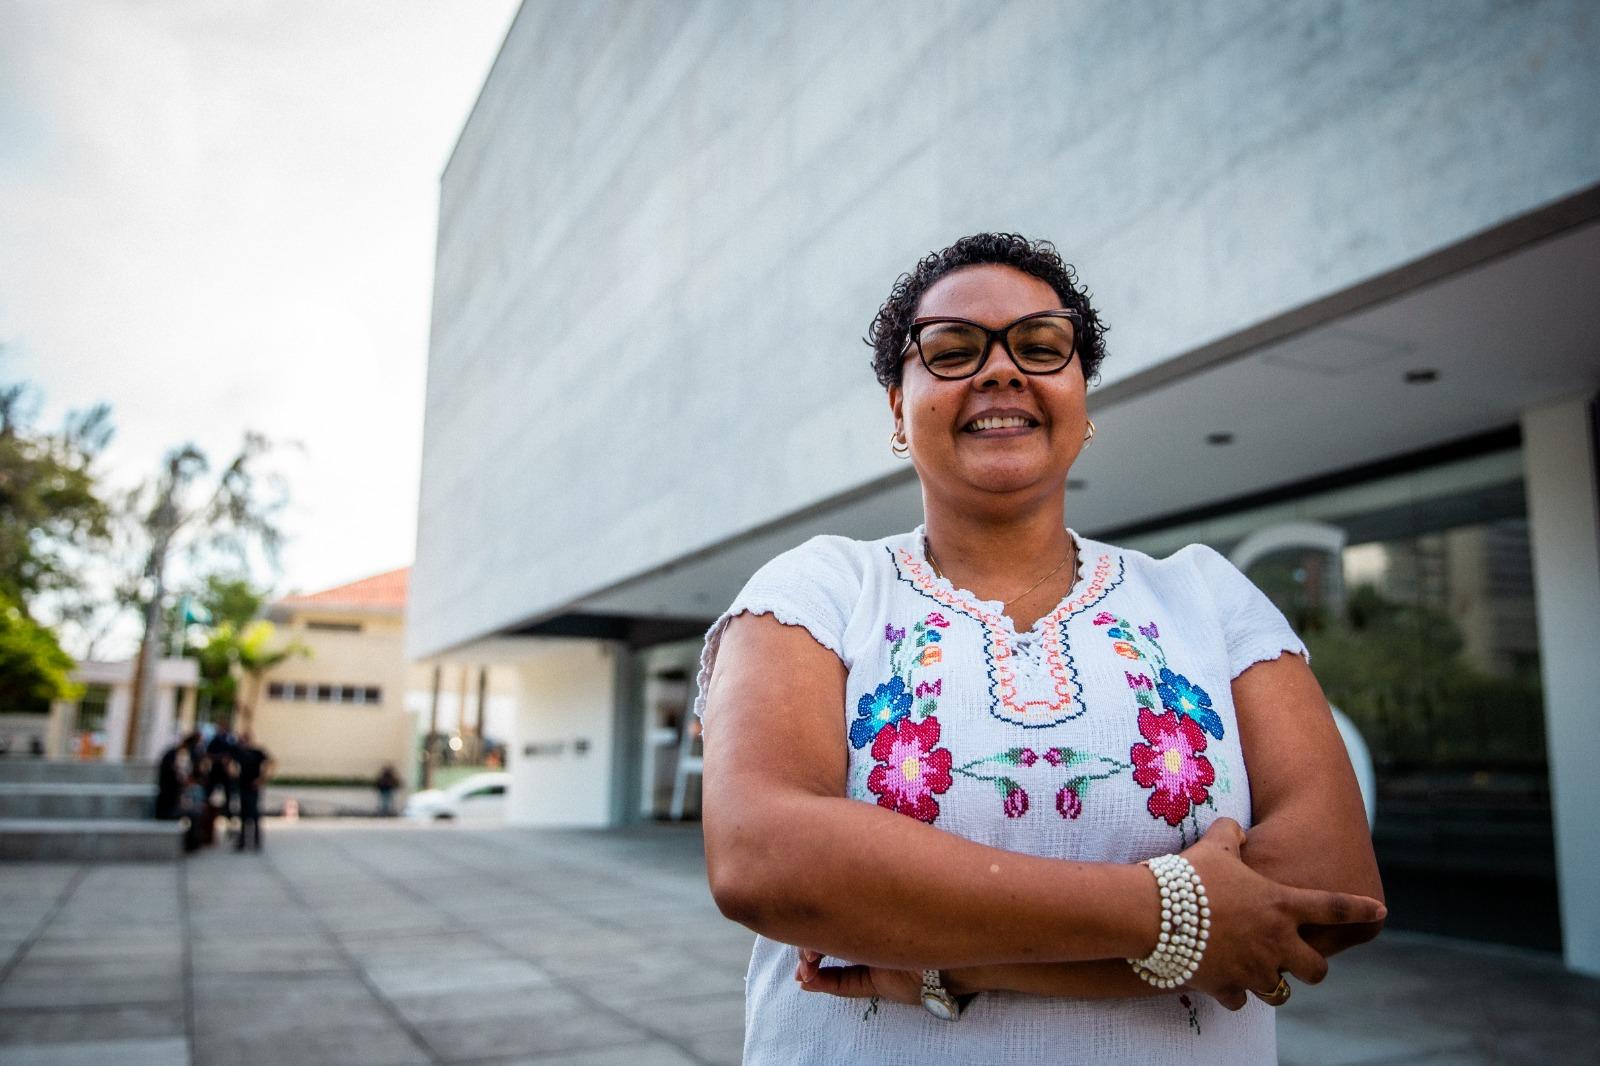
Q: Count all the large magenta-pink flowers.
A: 2